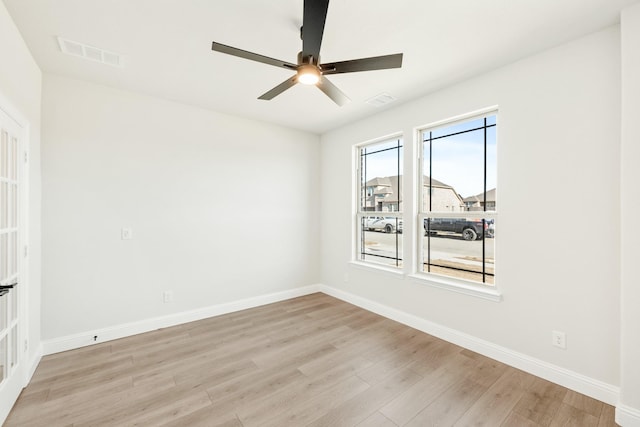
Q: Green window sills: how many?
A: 0